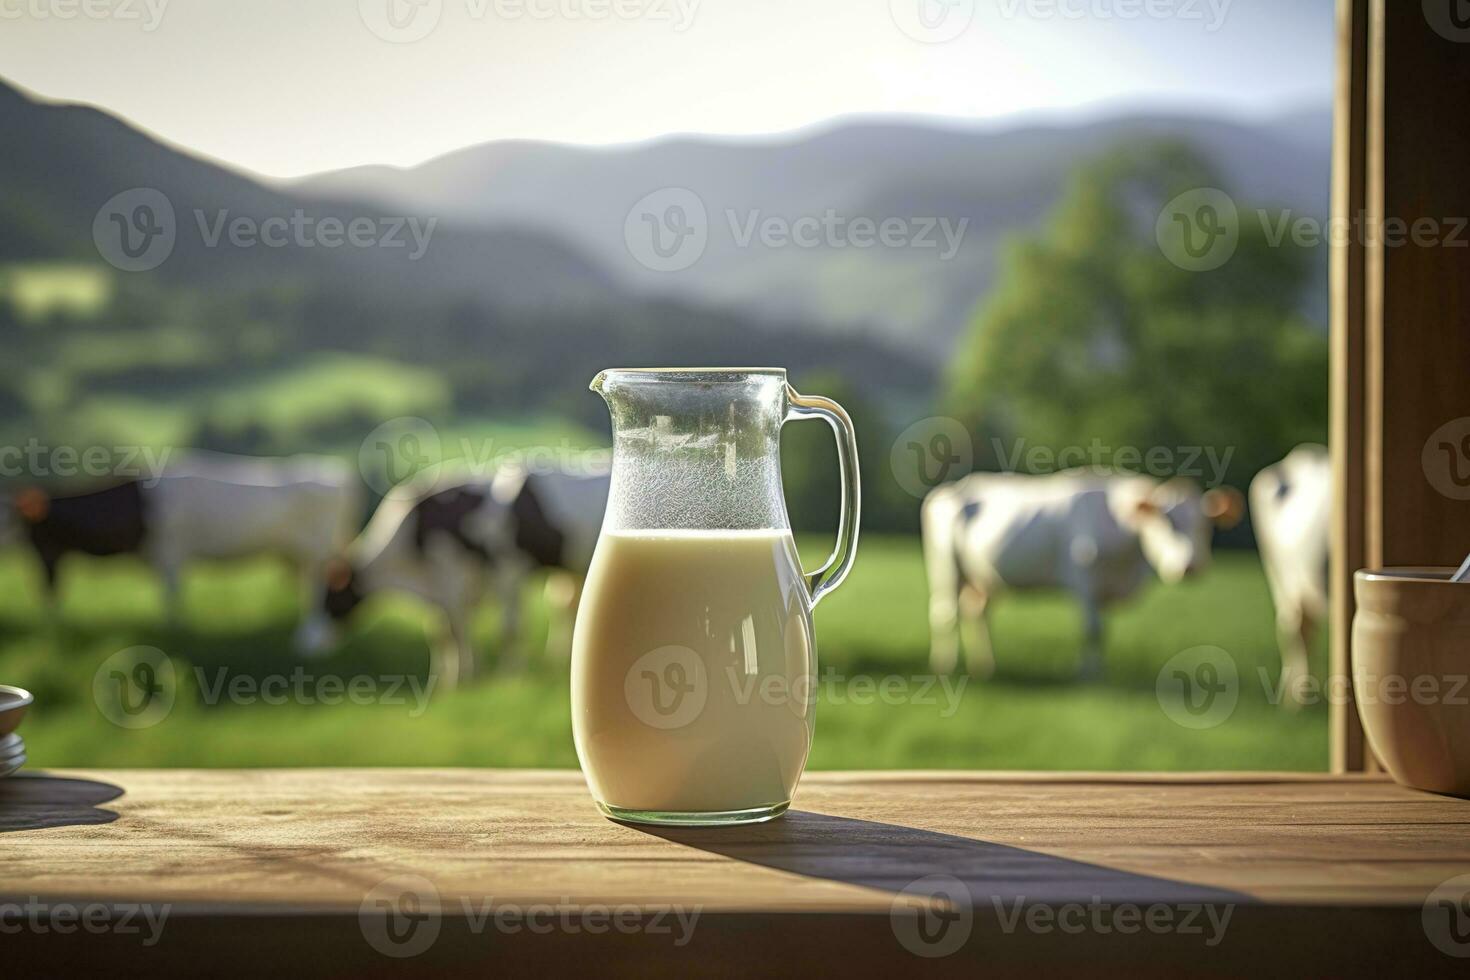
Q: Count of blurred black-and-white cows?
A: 5